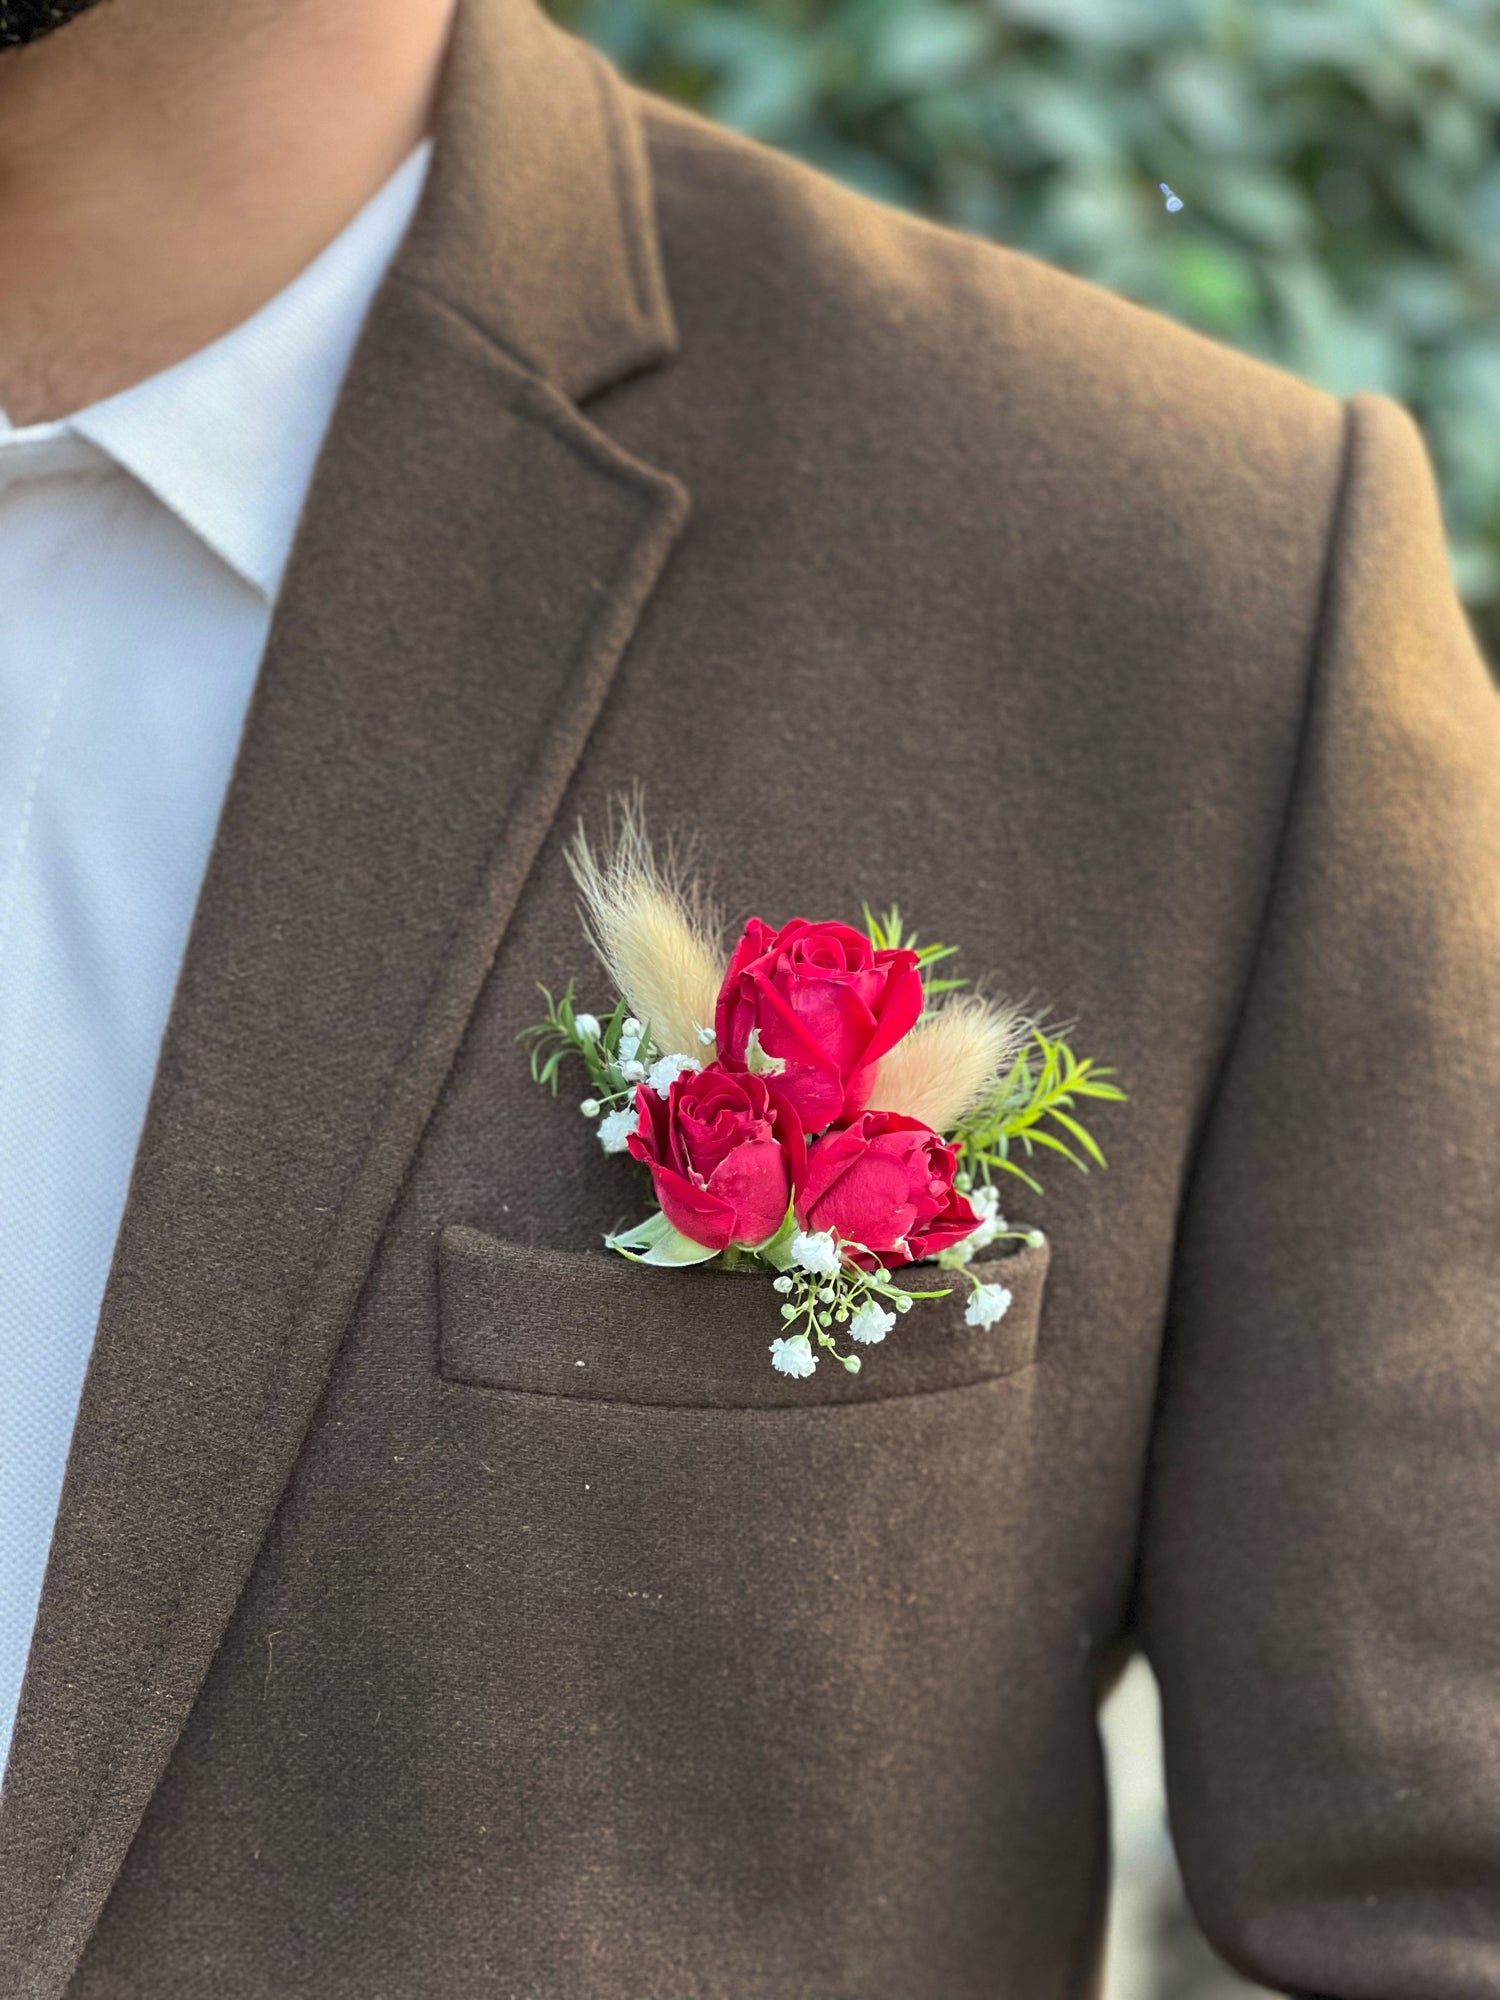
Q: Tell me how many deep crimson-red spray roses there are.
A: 3